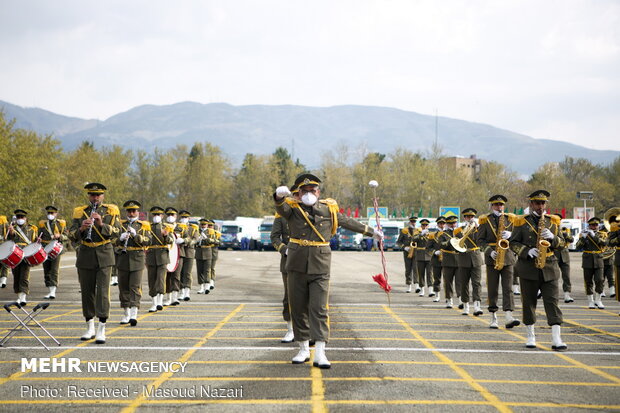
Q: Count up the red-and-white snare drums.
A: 3